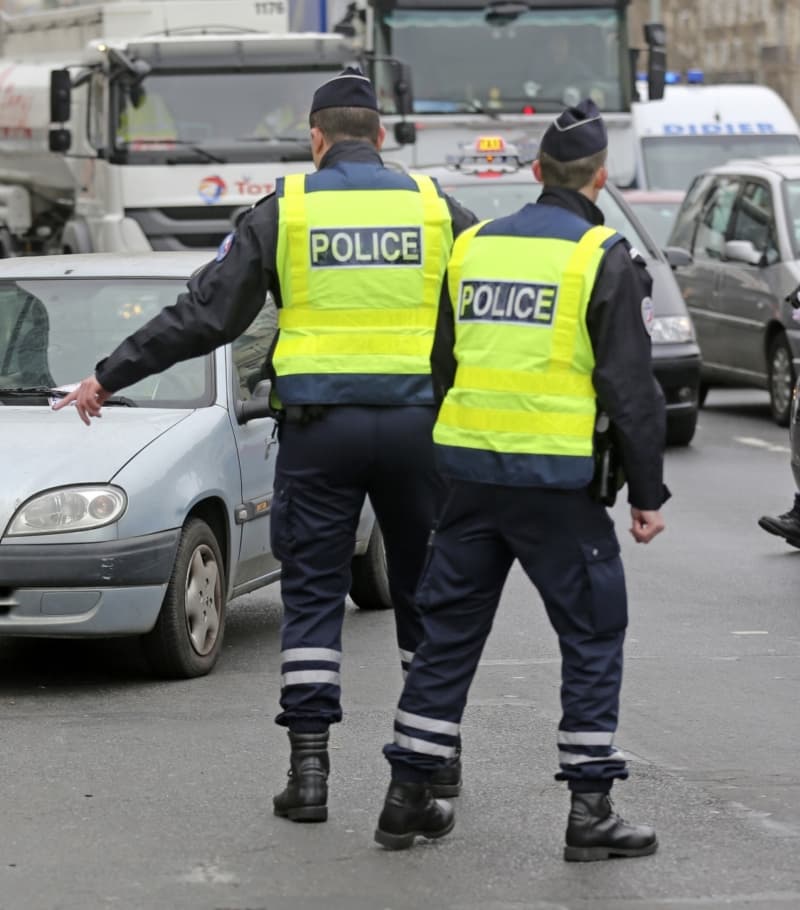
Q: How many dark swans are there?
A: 0